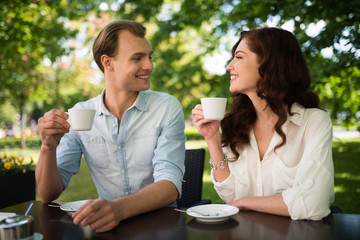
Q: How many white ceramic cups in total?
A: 2